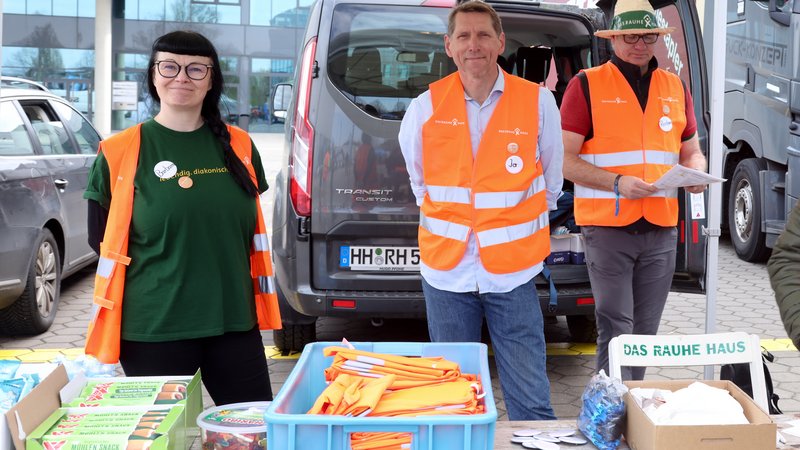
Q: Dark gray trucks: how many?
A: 1